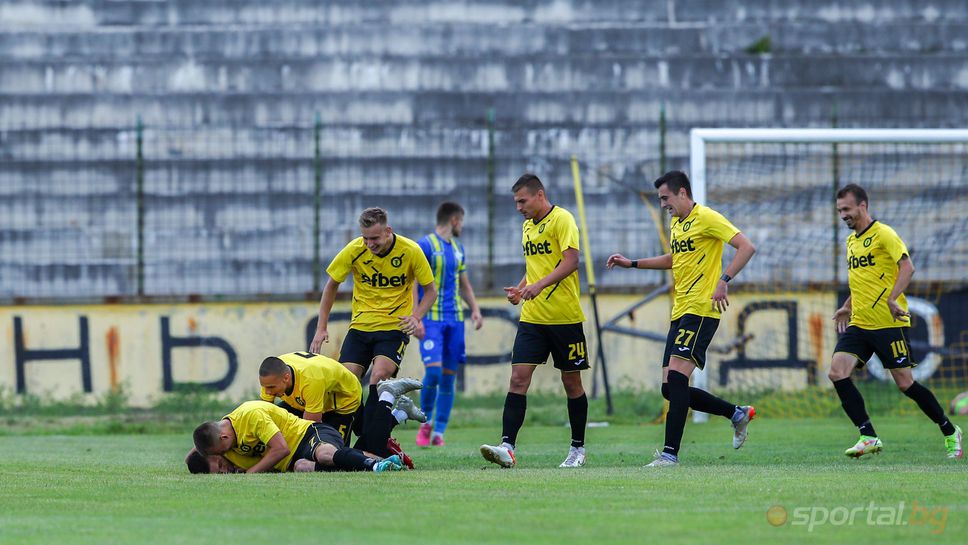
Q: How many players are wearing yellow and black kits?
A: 7